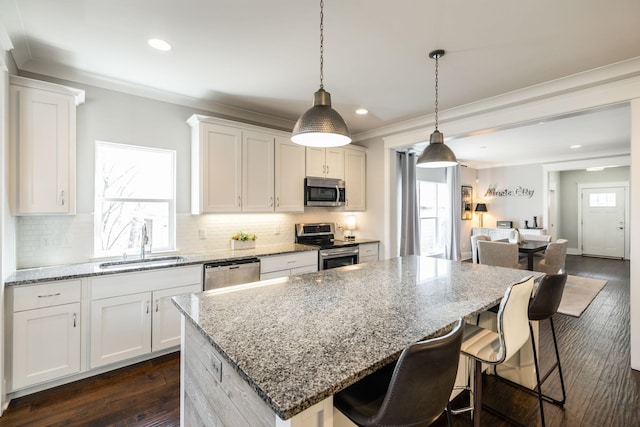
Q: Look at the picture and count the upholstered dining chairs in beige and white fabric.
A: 4